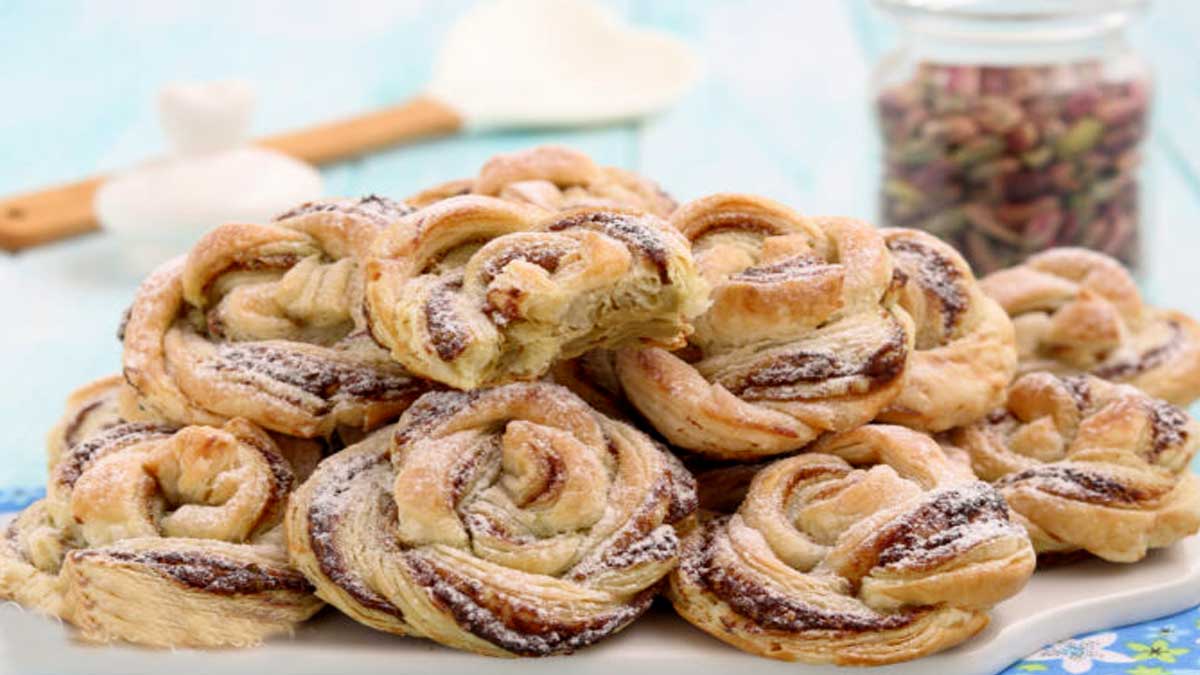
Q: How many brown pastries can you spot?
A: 11